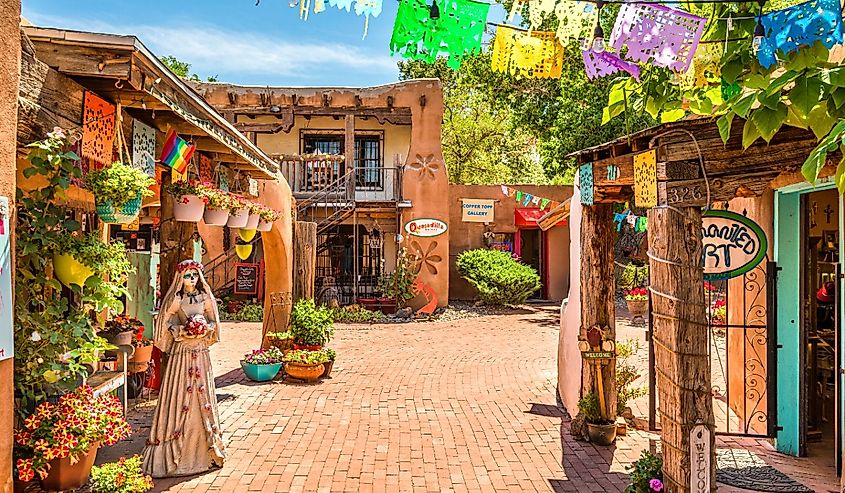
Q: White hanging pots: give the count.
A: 5